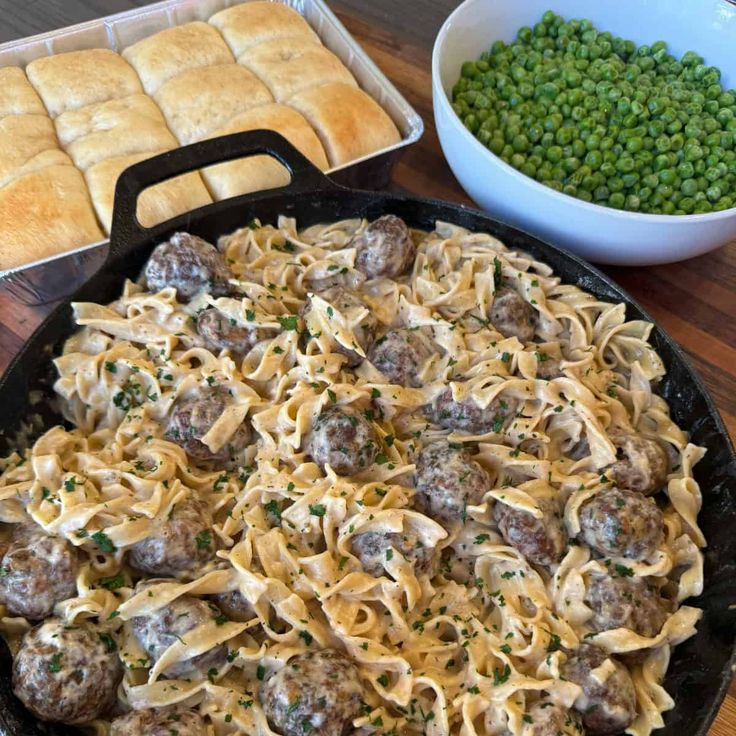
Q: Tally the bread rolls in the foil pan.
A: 12